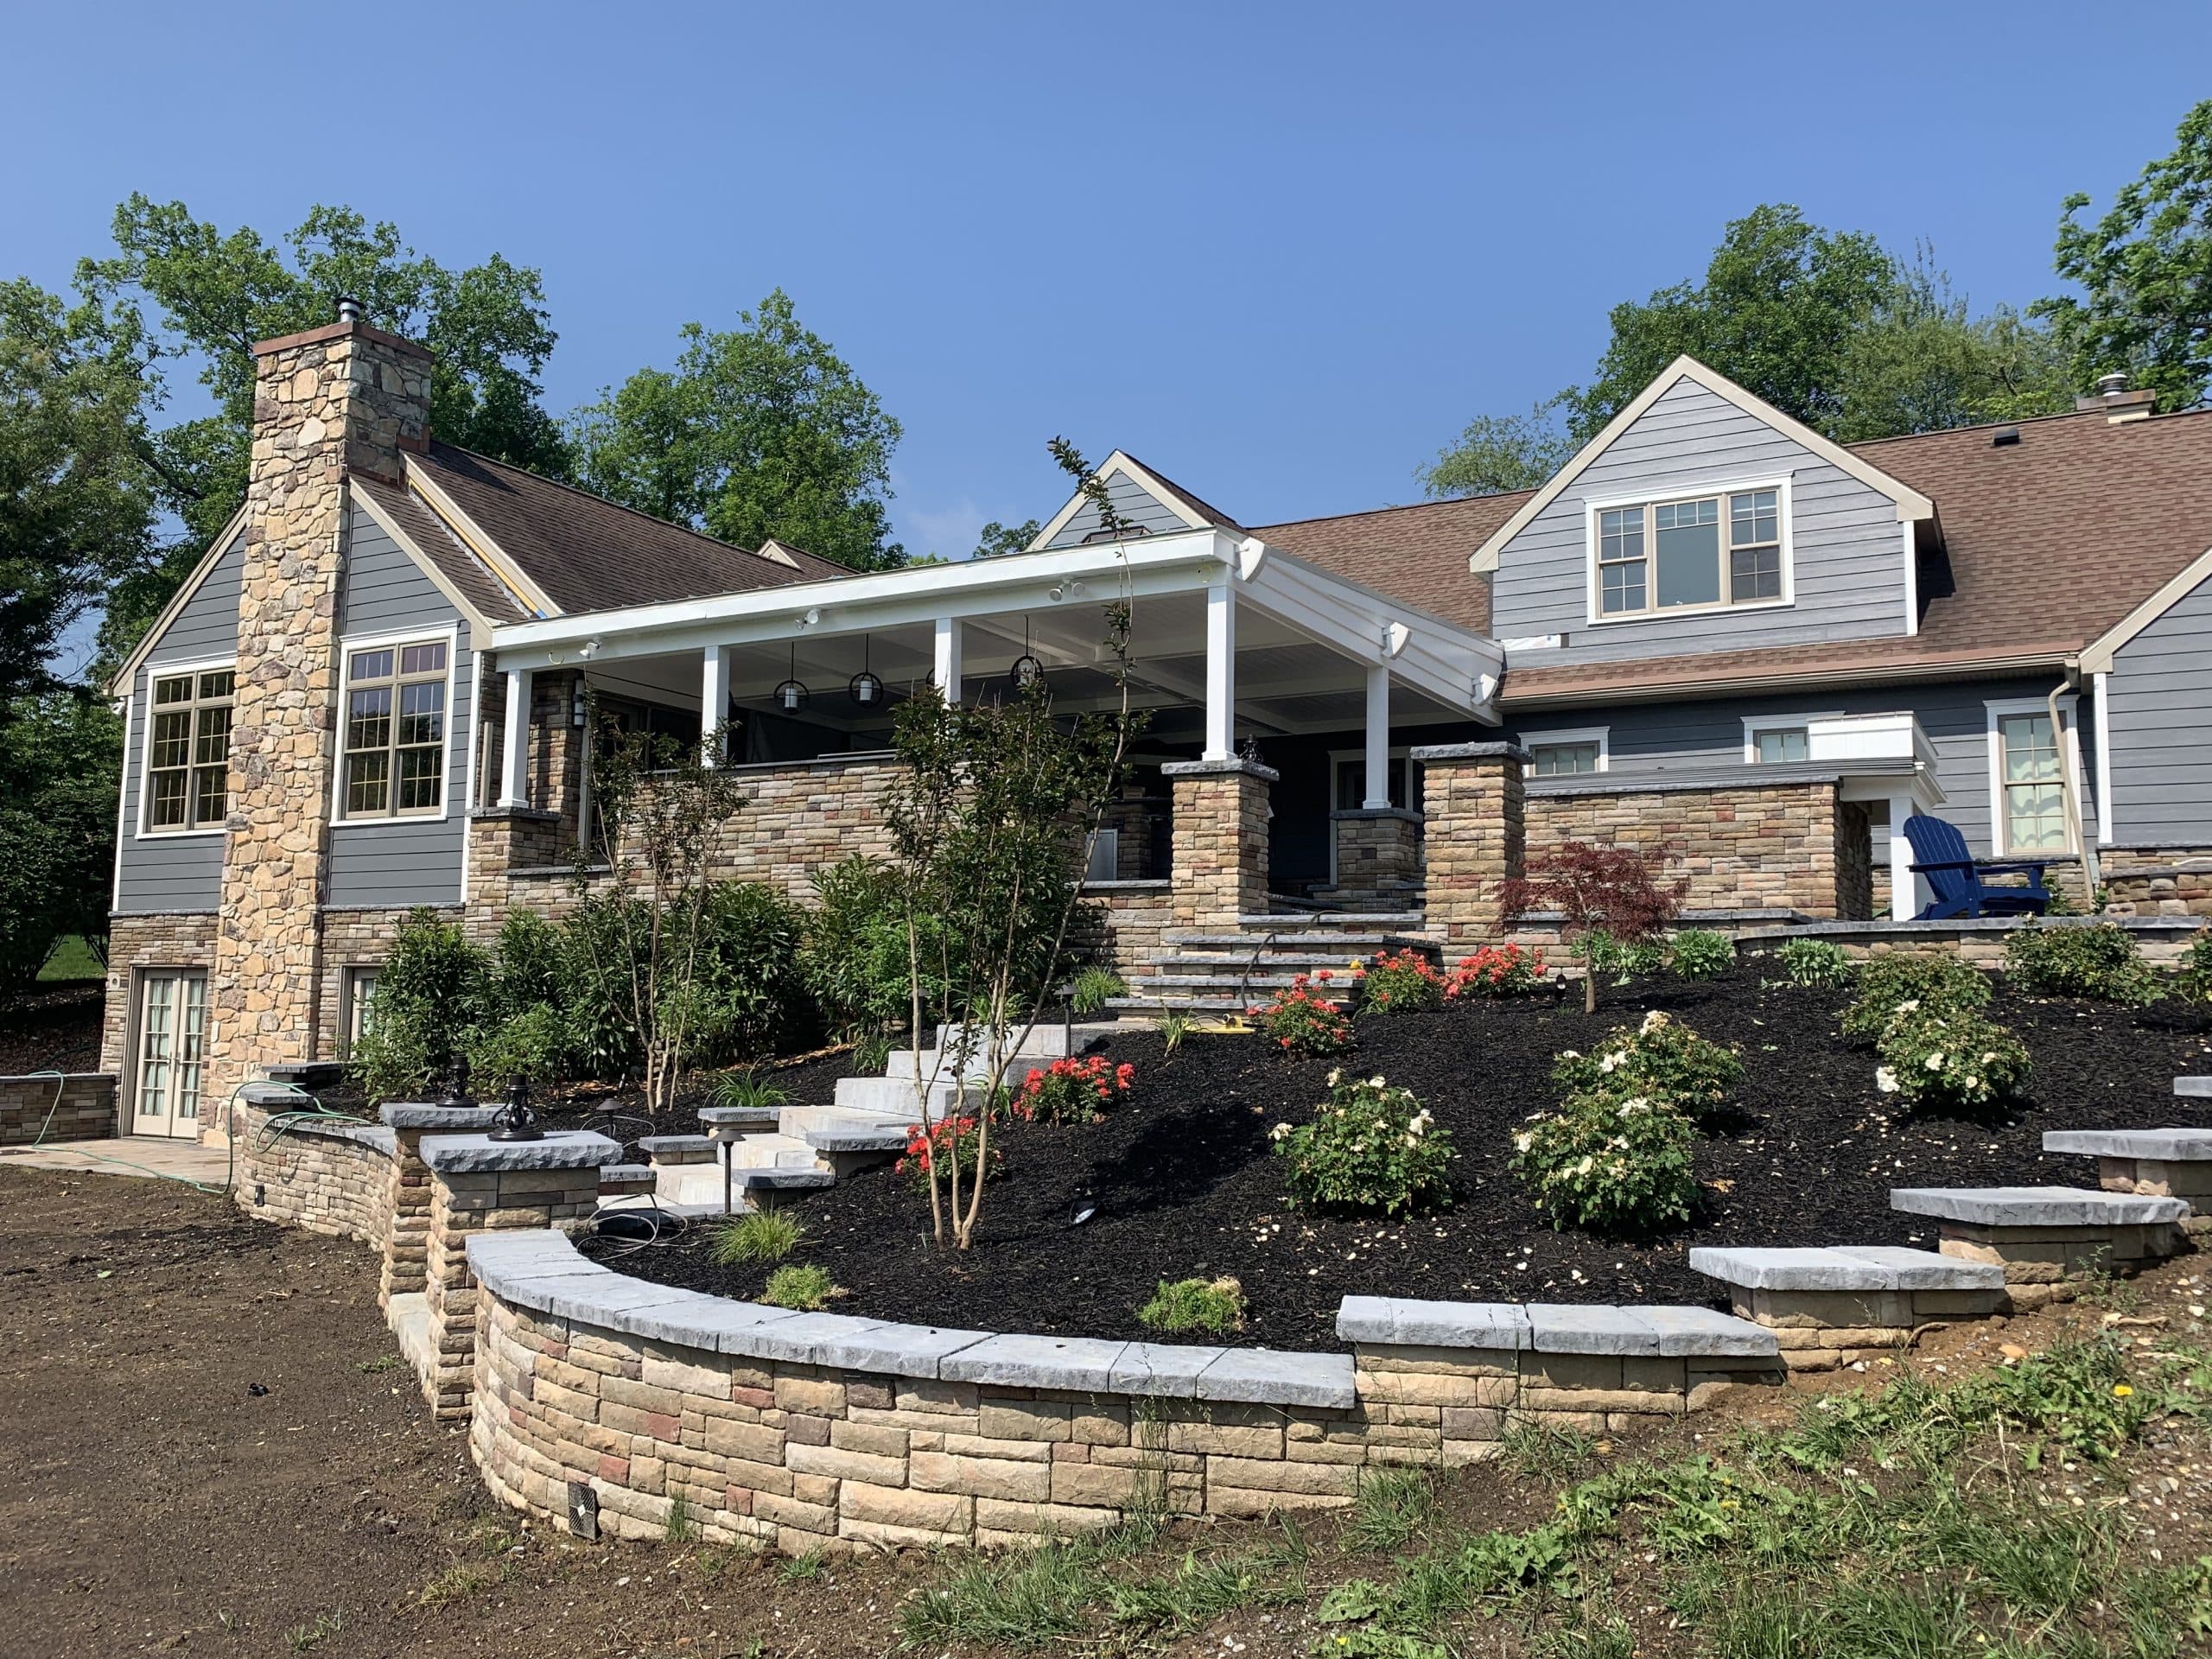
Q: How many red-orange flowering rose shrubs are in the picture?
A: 5